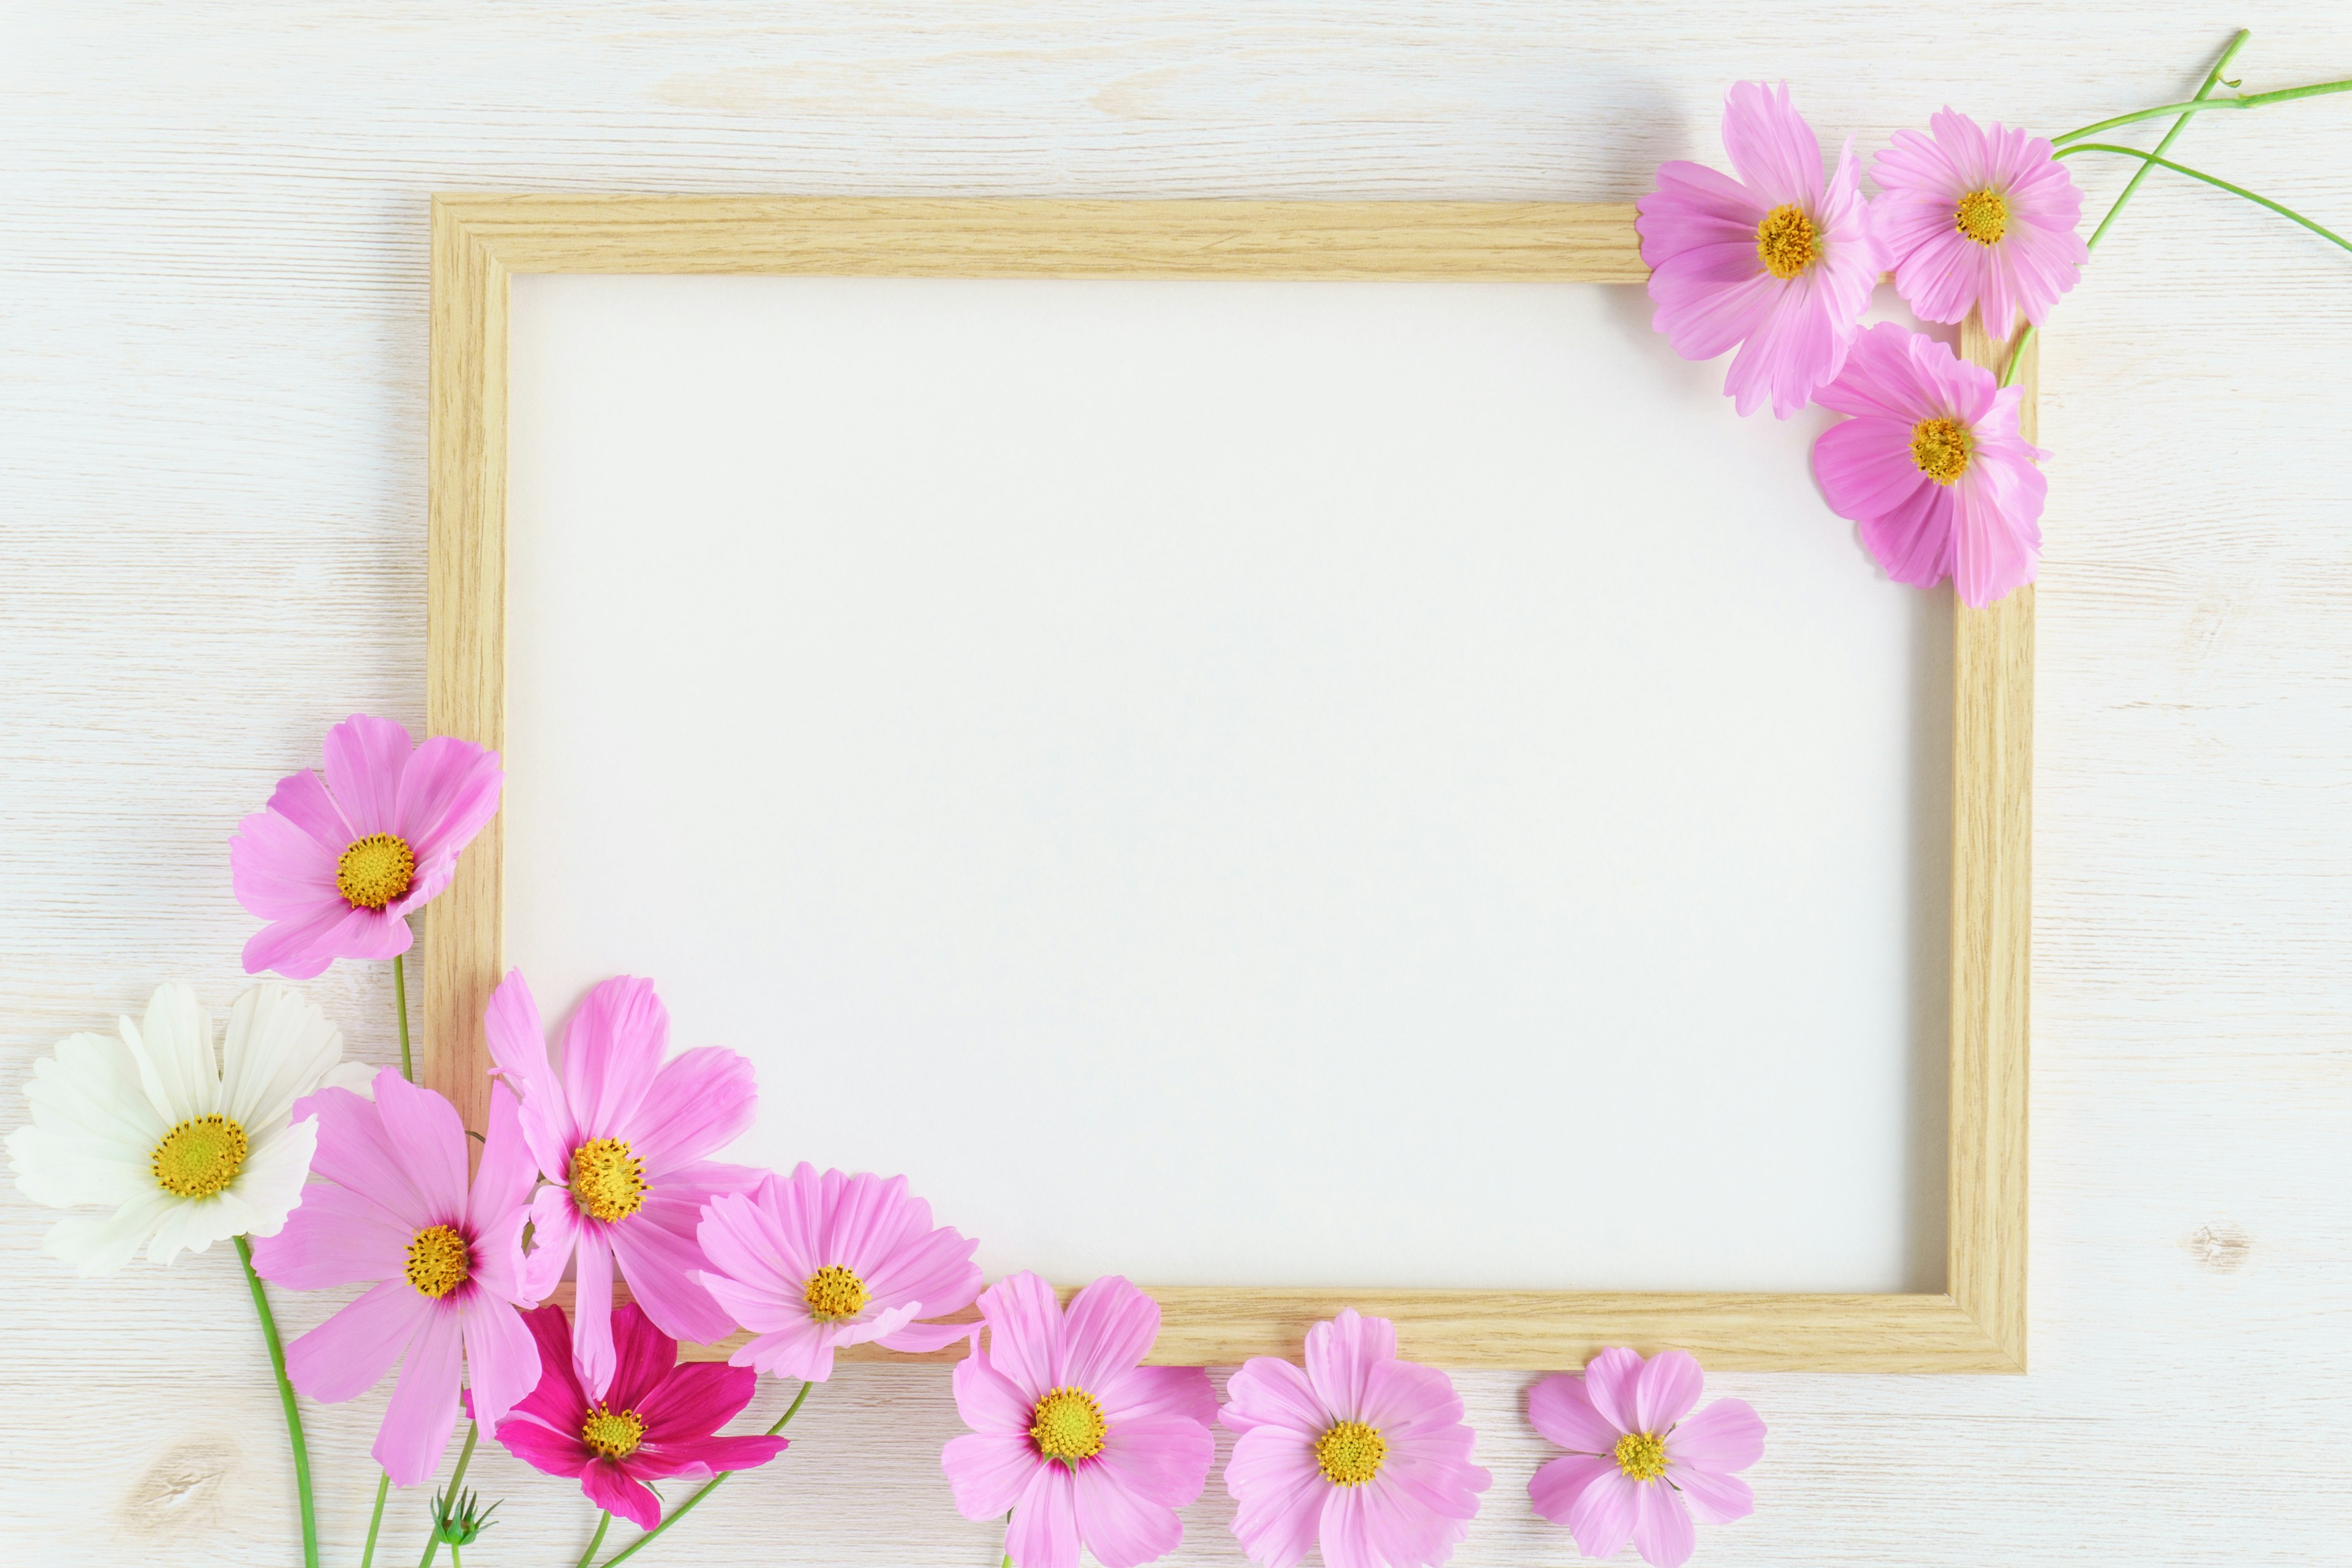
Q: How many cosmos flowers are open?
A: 12